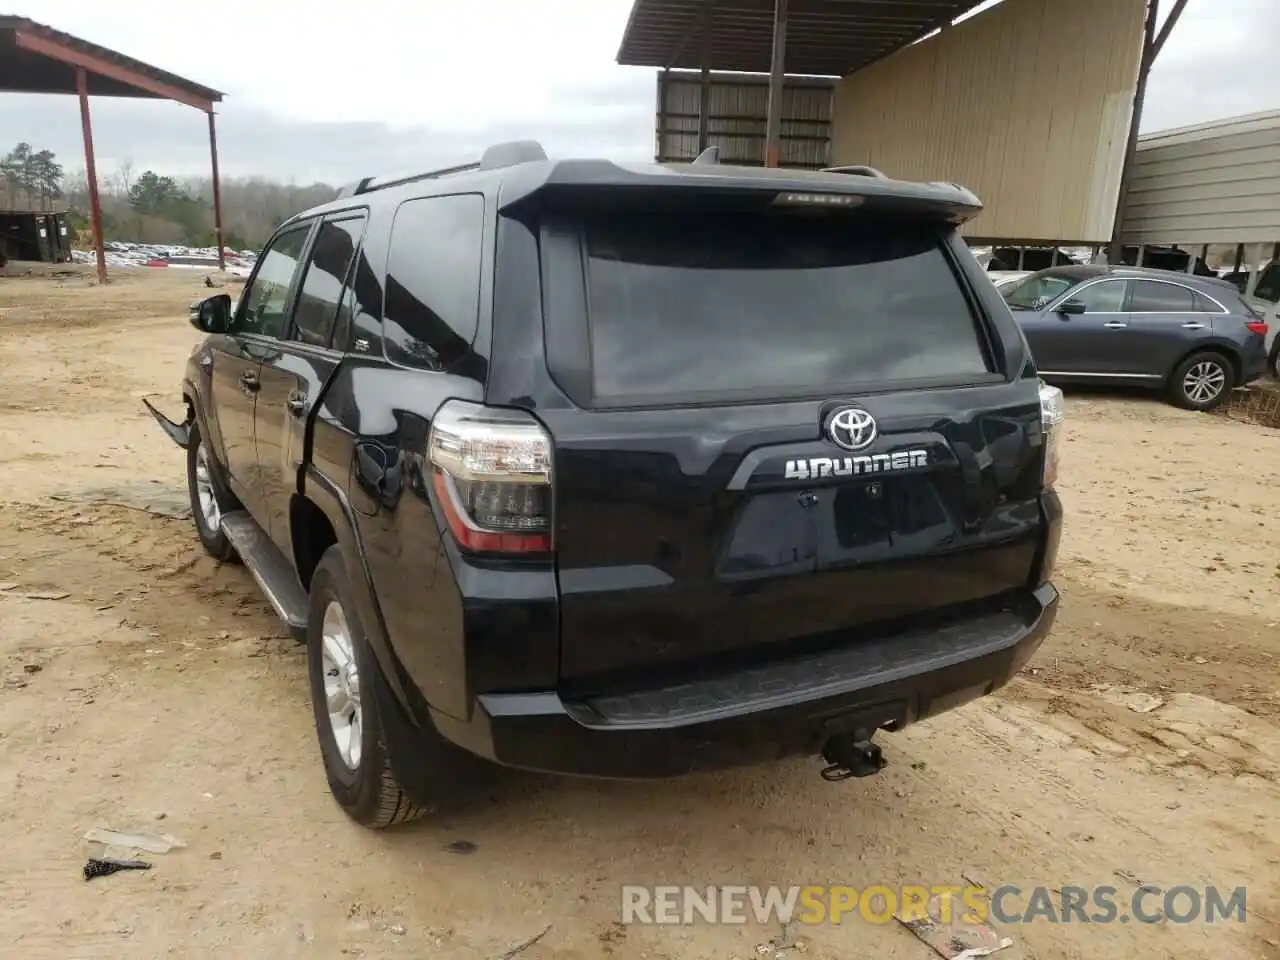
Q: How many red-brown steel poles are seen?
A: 2